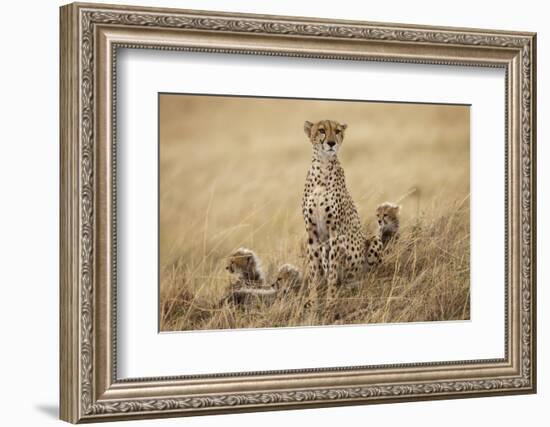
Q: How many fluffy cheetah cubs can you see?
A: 3